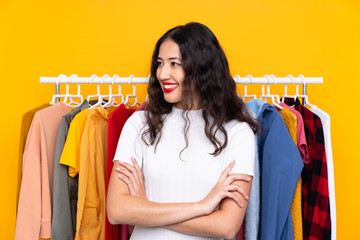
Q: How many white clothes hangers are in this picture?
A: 13